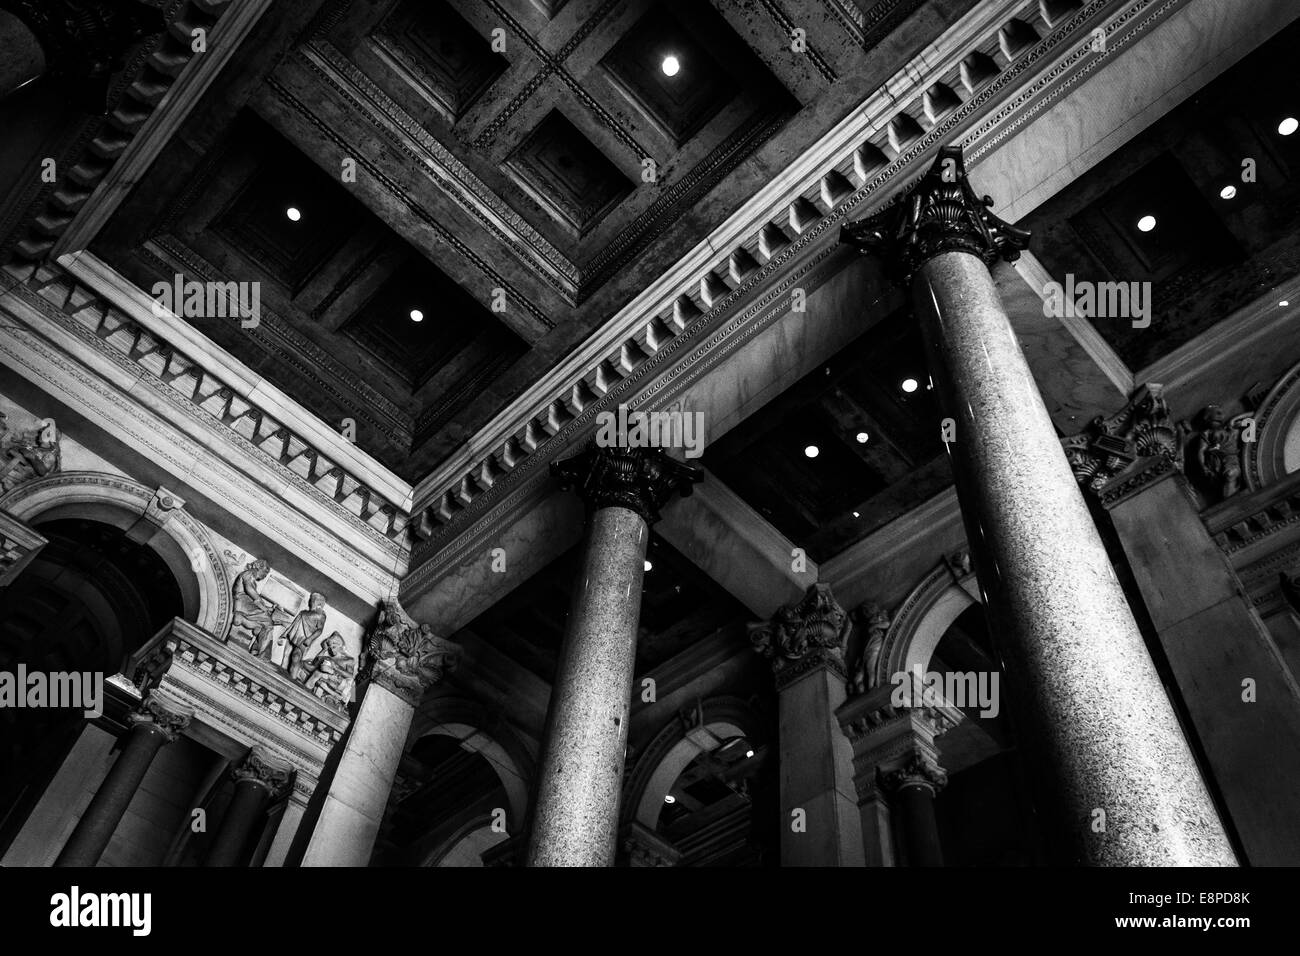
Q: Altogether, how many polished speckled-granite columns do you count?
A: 2